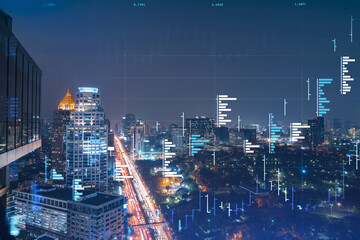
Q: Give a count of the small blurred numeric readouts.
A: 4